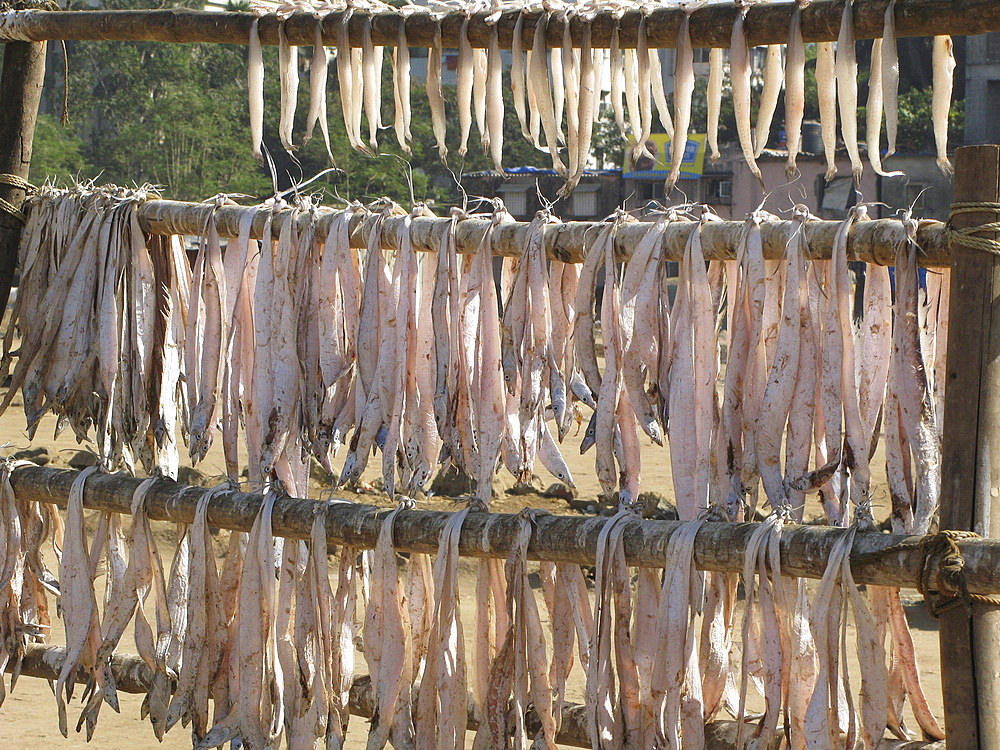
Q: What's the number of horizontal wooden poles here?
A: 4